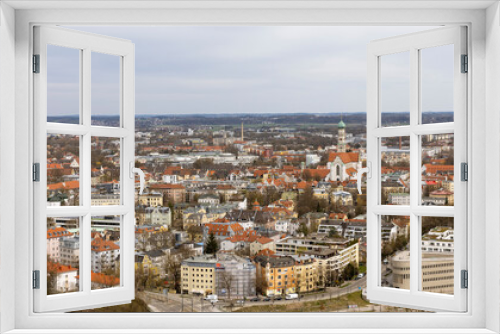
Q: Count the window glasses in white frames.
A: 12